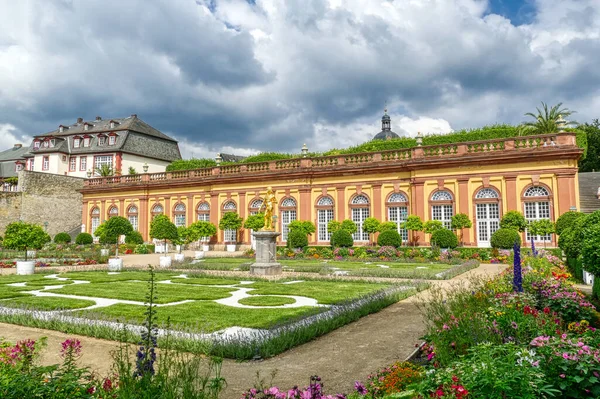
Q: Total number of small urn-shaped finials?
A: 6